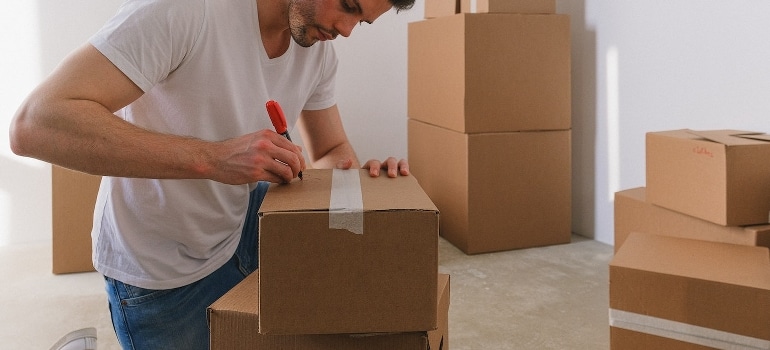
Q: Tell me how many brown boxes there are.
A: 10